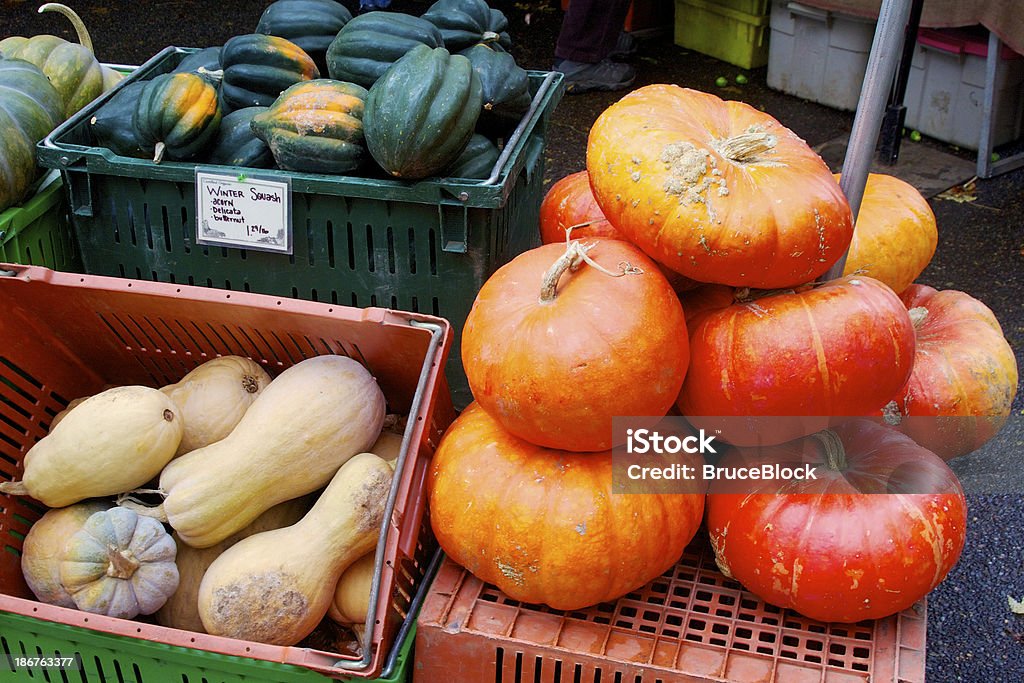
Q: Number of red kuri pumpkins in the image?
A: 8